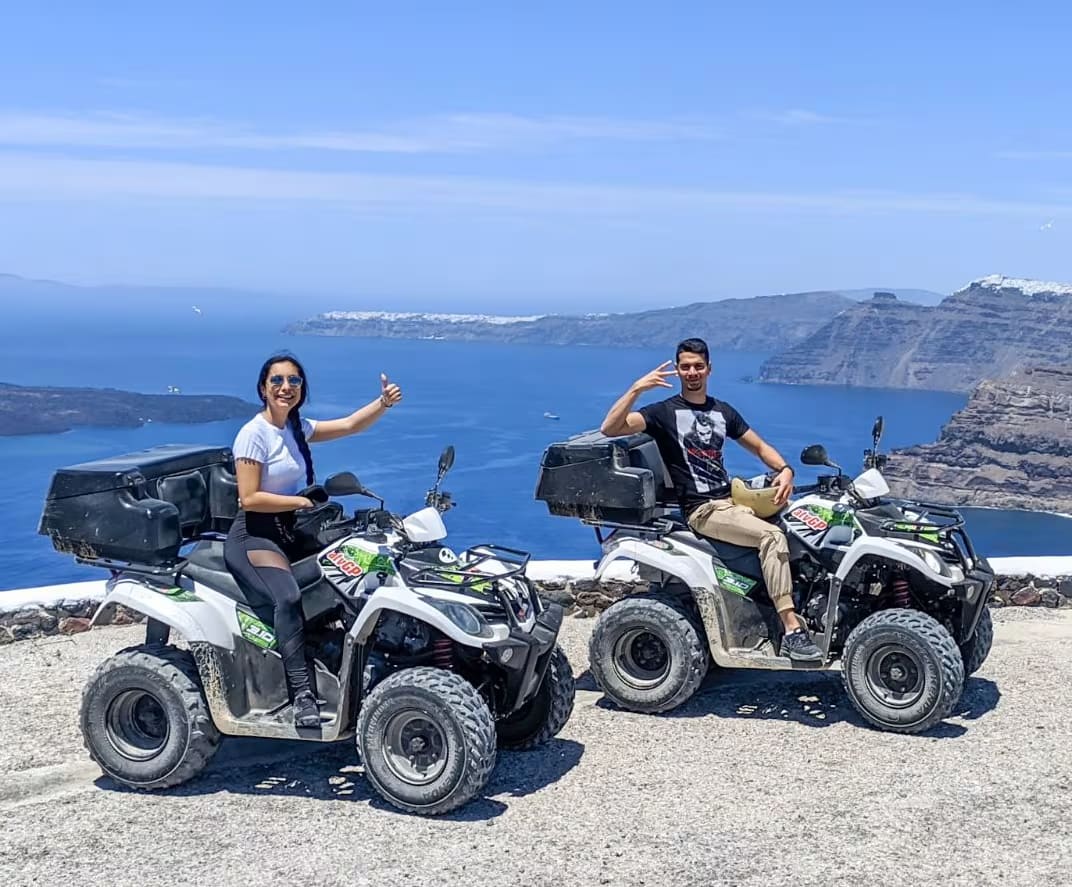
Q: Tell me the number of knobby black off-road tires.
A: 6